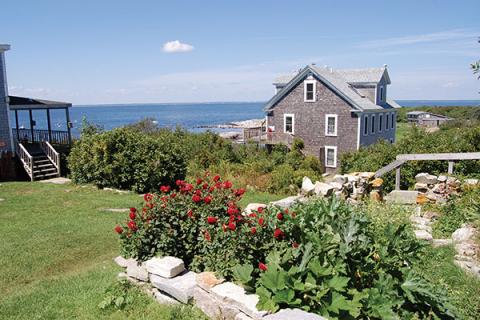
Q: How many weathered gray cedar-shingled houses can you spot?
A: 1